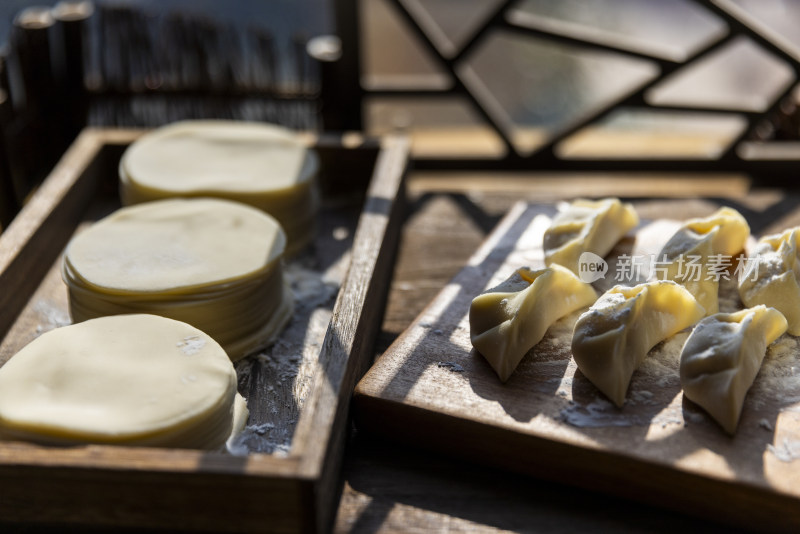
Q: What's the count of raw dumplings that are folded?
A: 6